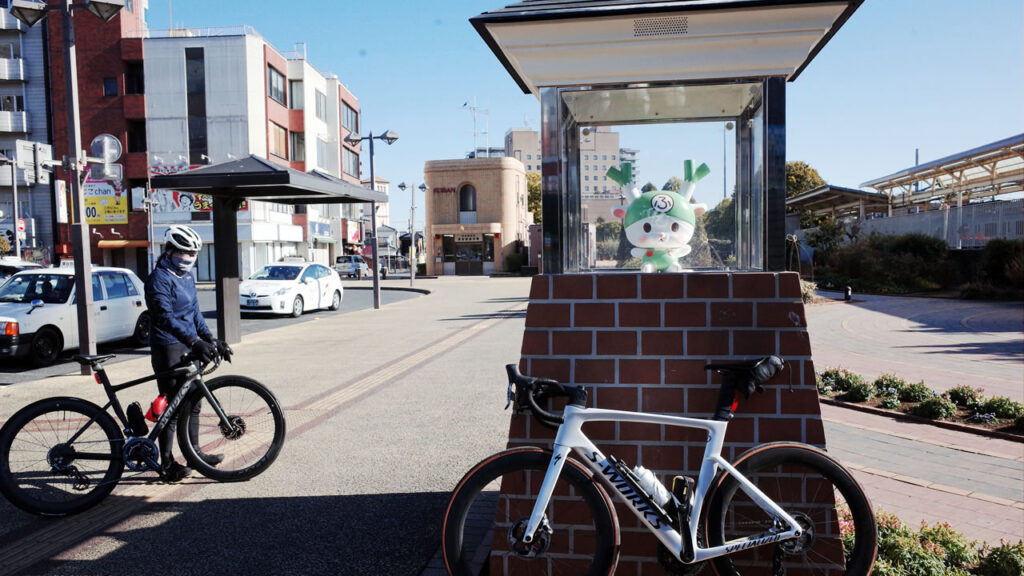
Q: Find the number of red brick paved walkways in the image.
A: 2